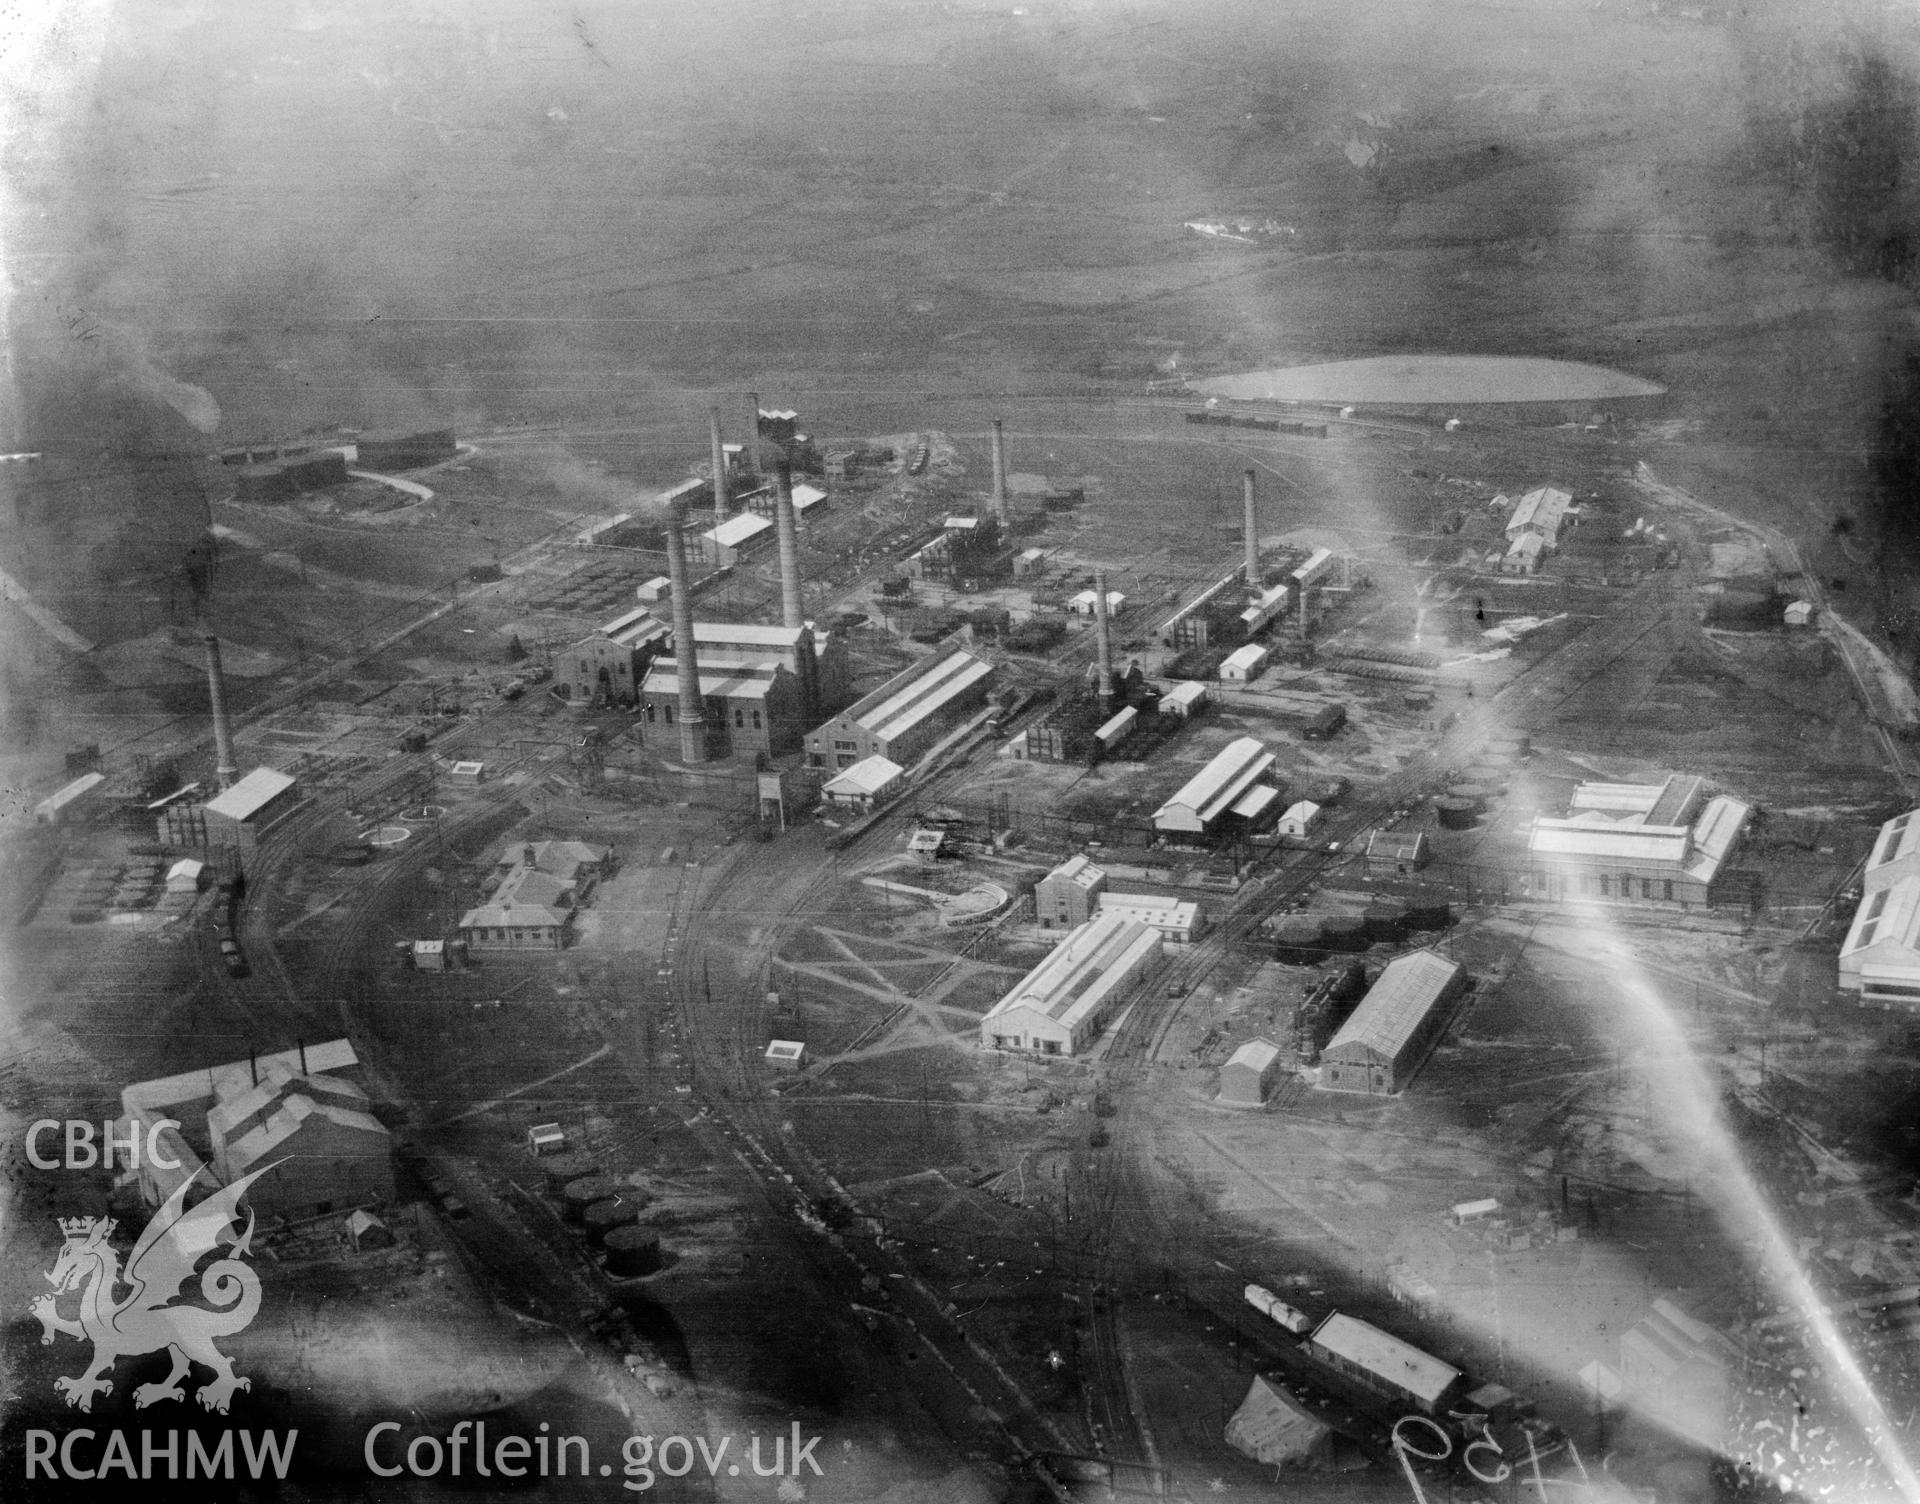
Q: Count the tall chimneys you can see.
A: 8